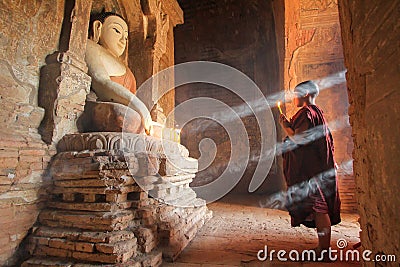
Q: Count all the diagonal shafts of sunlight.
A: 3